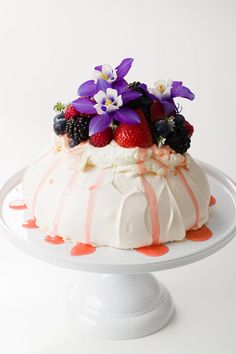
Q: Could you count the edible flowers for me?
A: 3